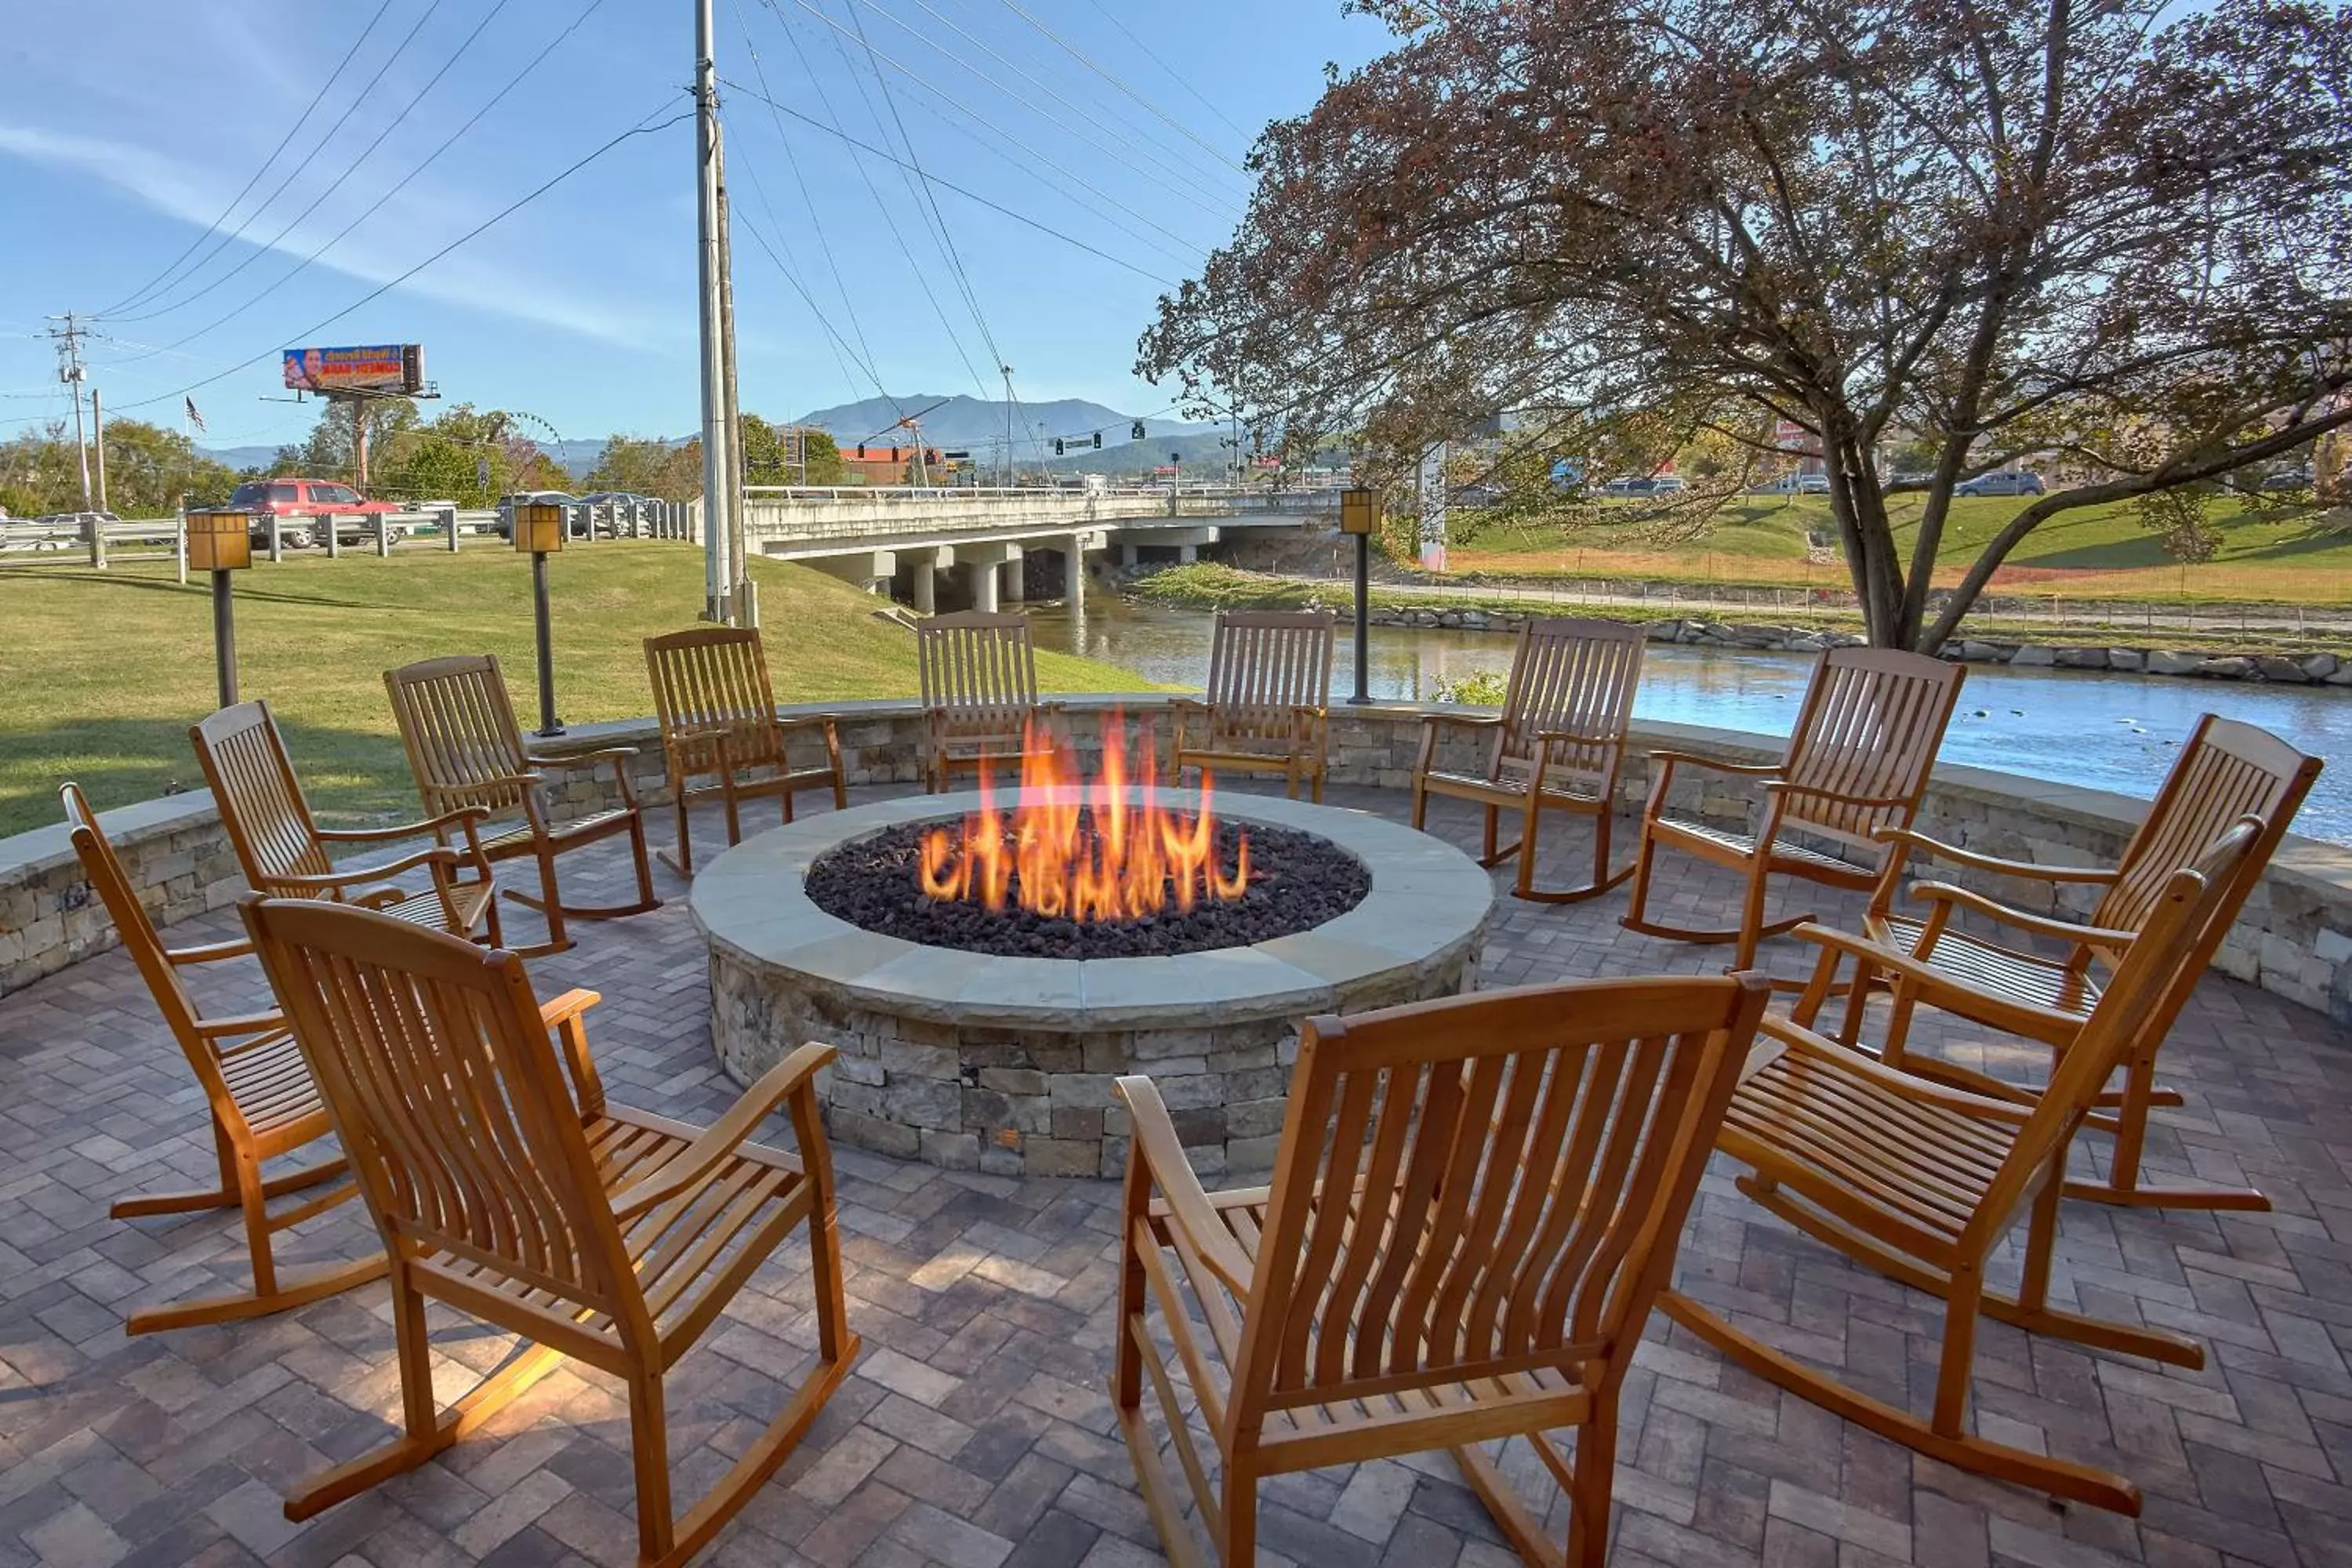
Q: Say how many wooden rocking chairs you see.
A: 12